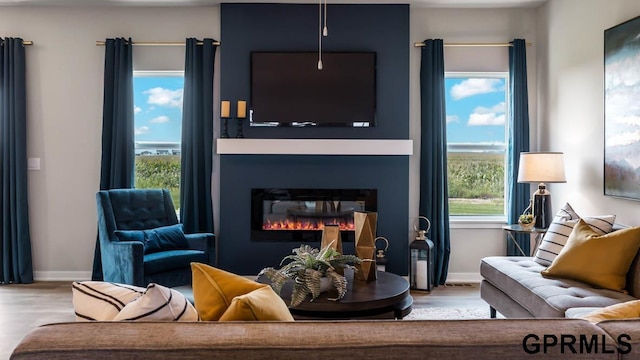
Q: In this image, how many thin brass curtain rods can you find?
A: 3